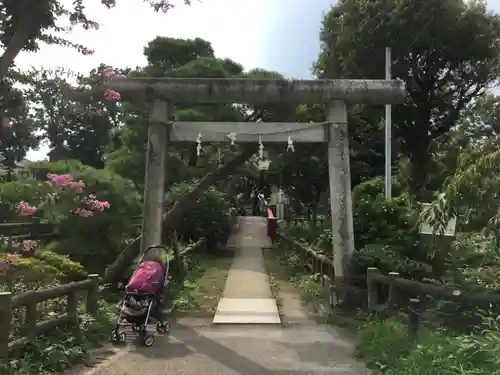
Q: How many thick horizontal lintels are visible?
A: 2